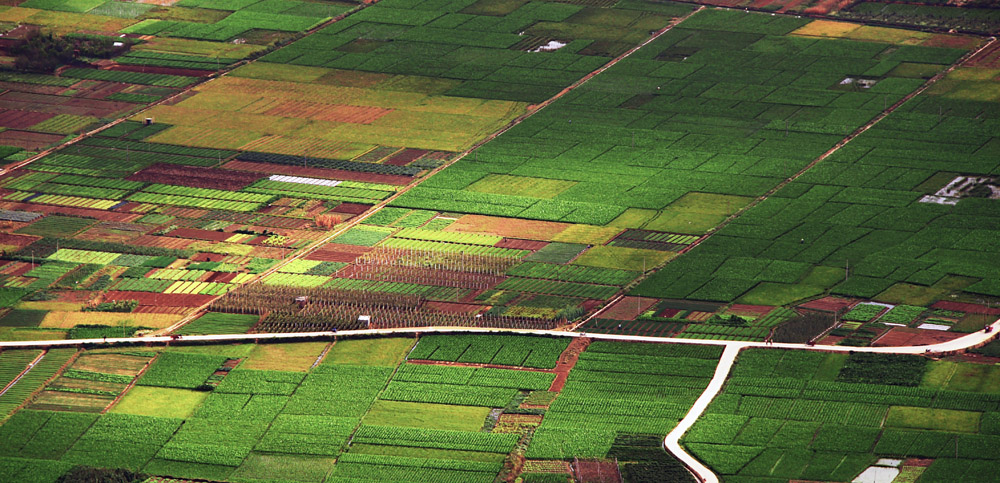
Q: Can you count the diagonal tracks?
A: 3